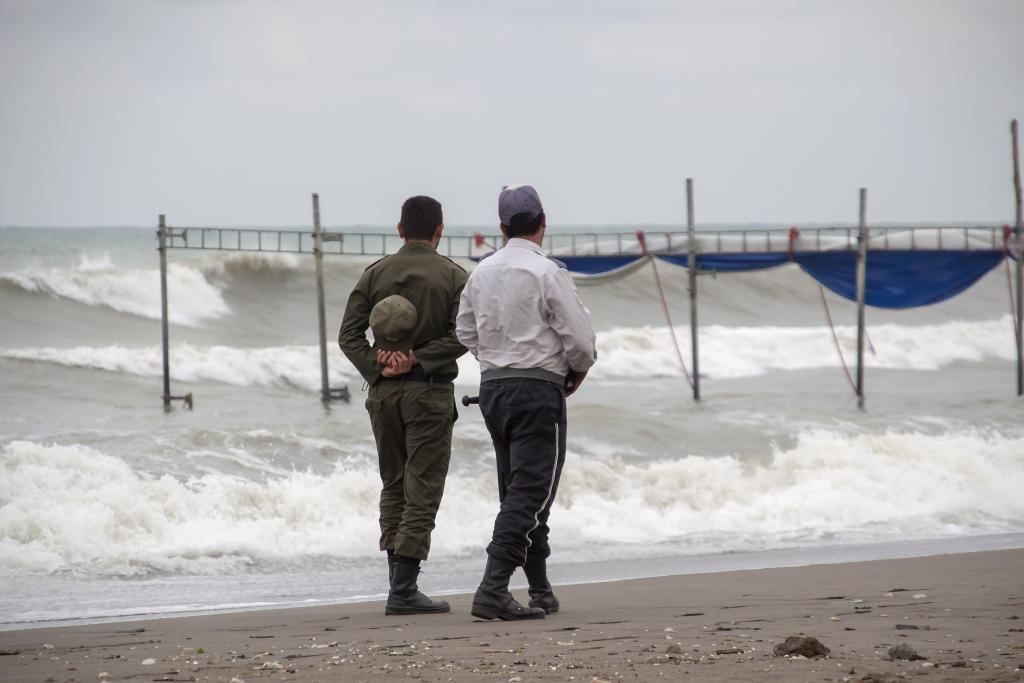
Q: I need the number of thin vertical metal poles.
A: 5